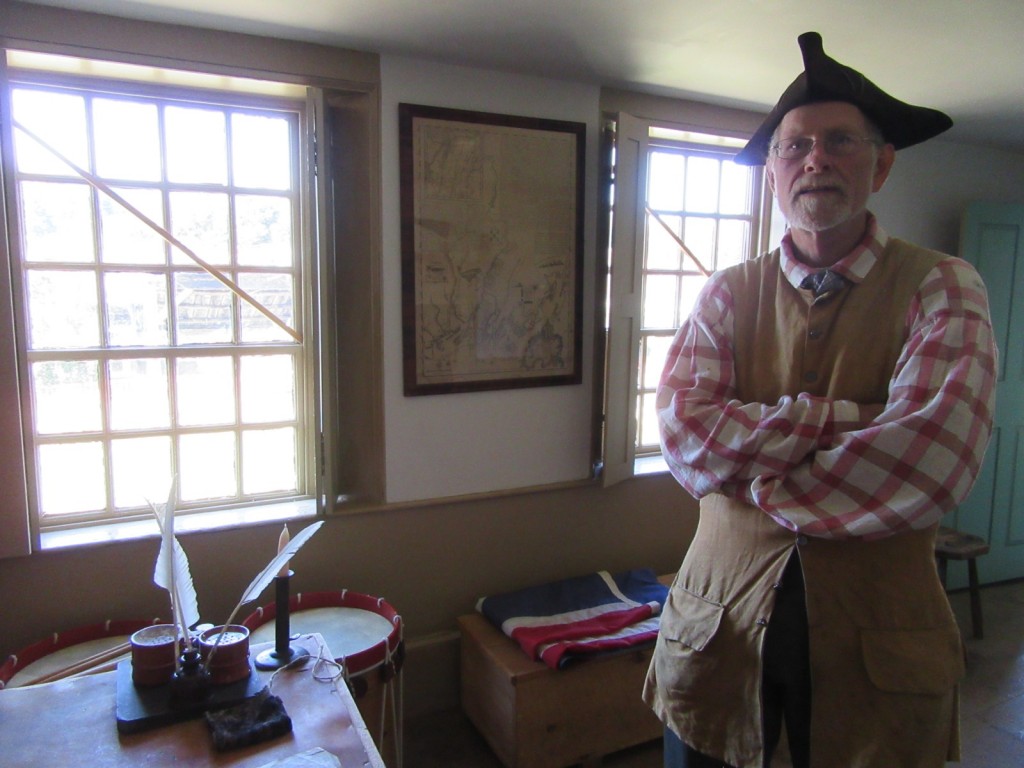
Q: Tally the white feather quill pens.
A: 3